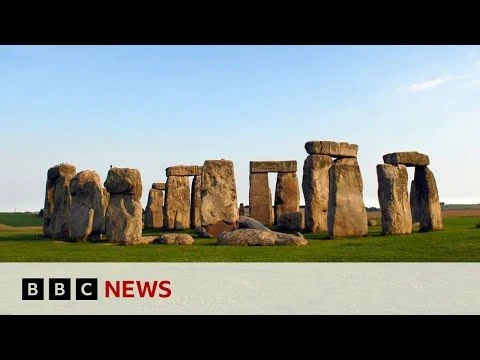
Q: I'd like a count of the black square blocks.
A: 3